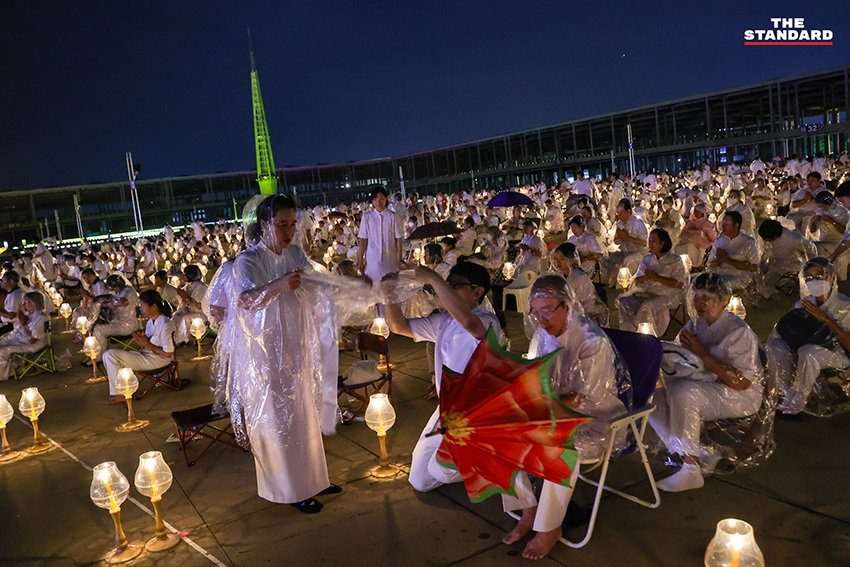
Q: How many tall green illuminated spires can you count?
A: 1